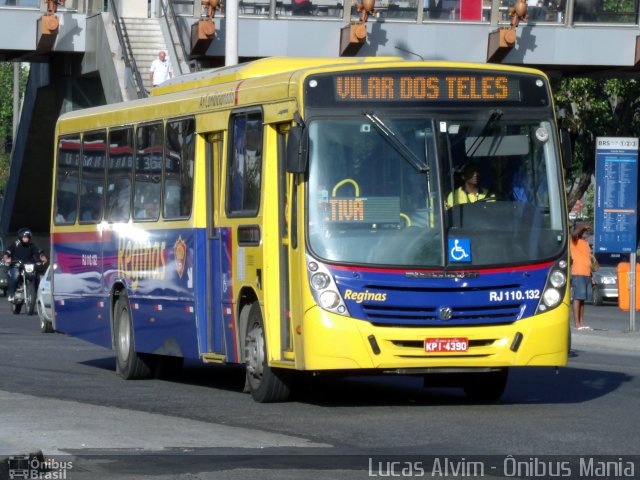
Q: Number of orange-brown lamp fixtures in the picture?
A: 4